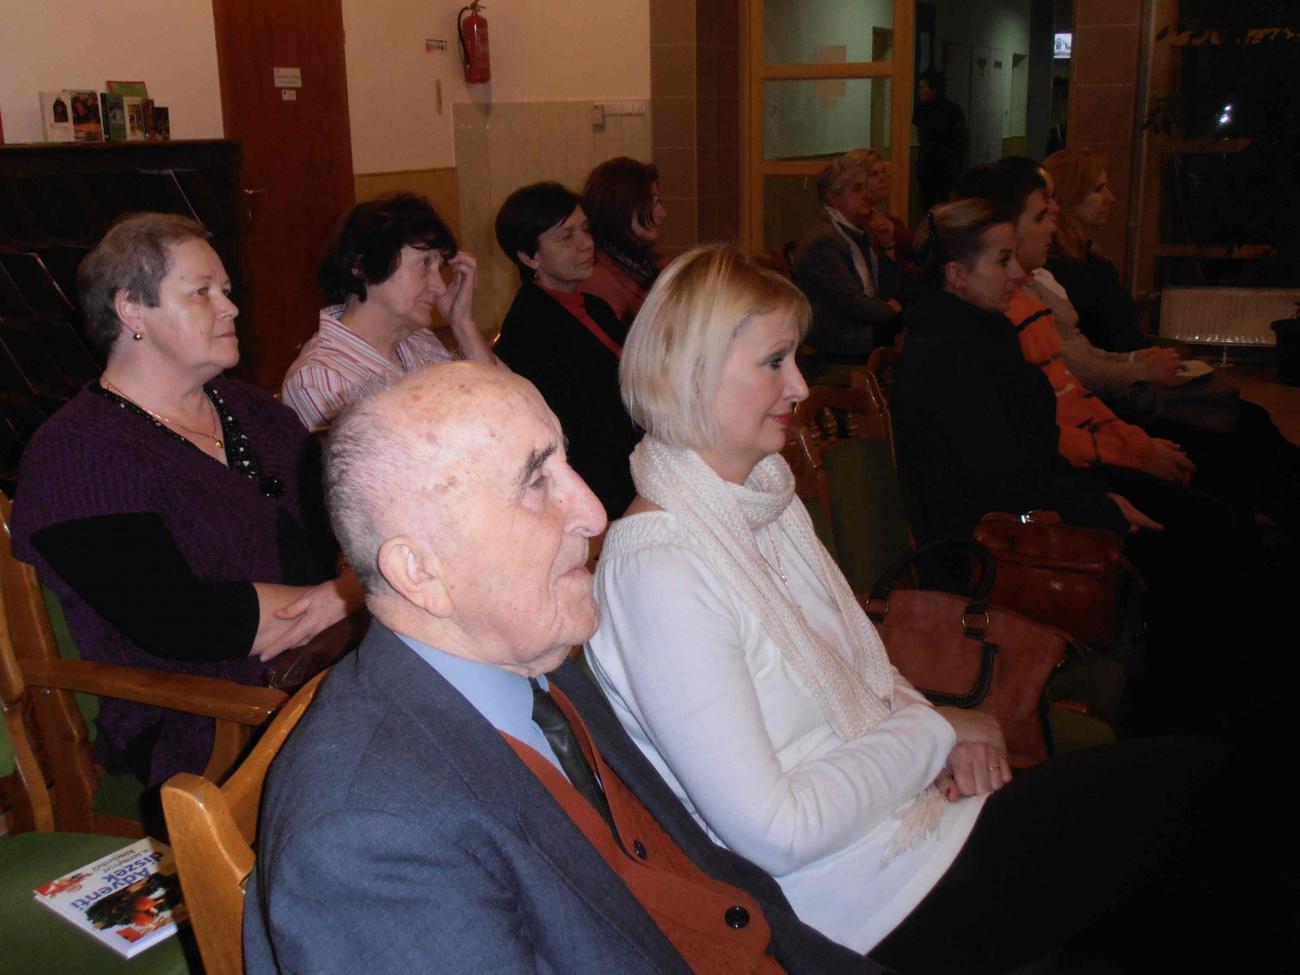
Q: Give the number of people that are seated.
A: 12